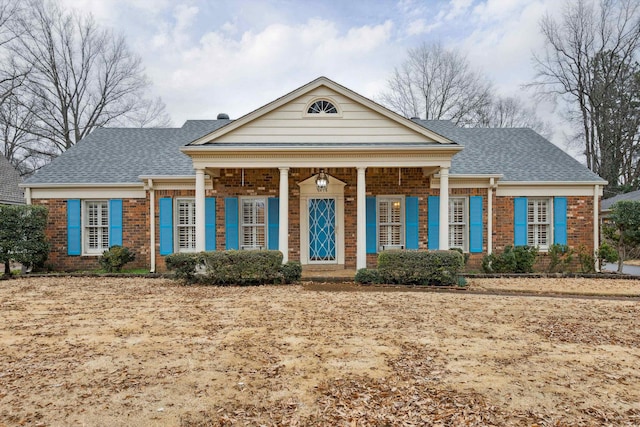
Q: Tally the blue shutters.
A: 12